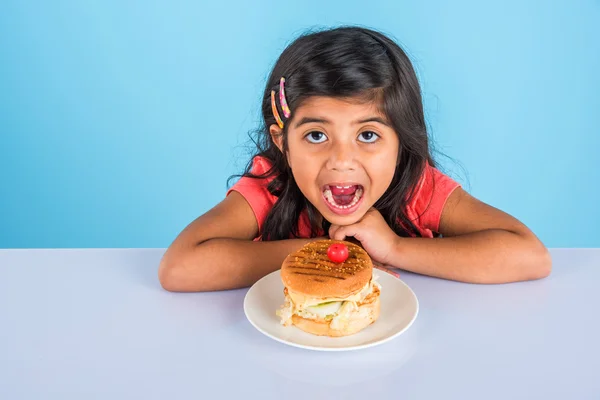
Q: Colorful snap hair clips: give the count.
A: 2